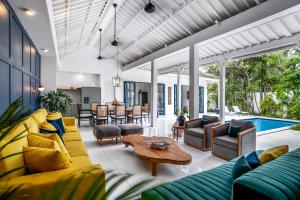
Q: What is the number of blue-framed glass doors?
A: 4